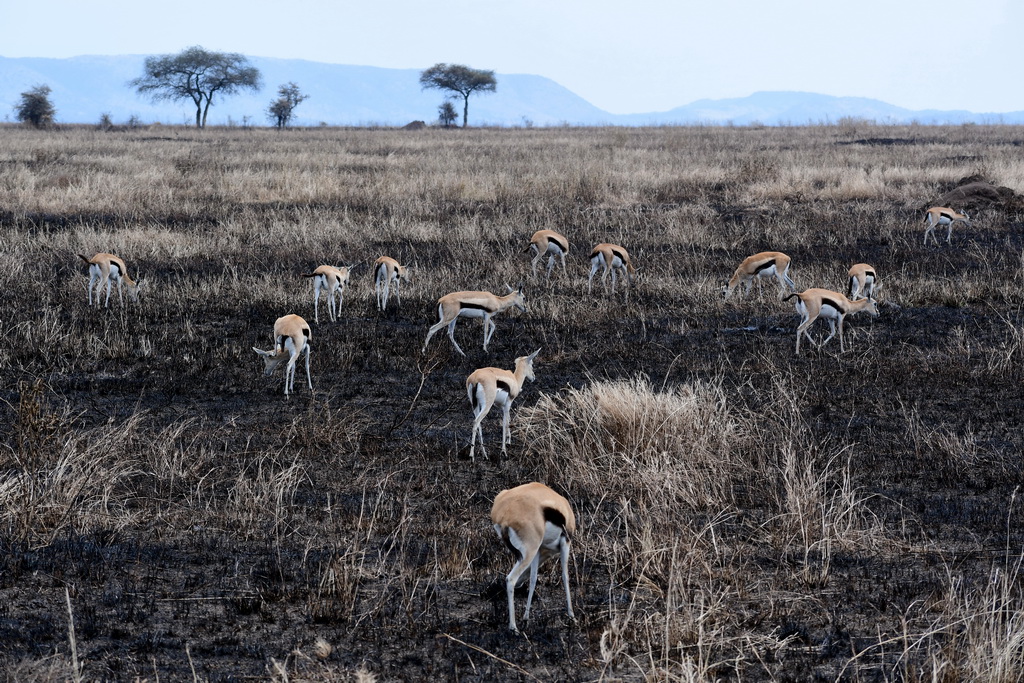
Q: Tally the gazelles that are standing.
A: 13